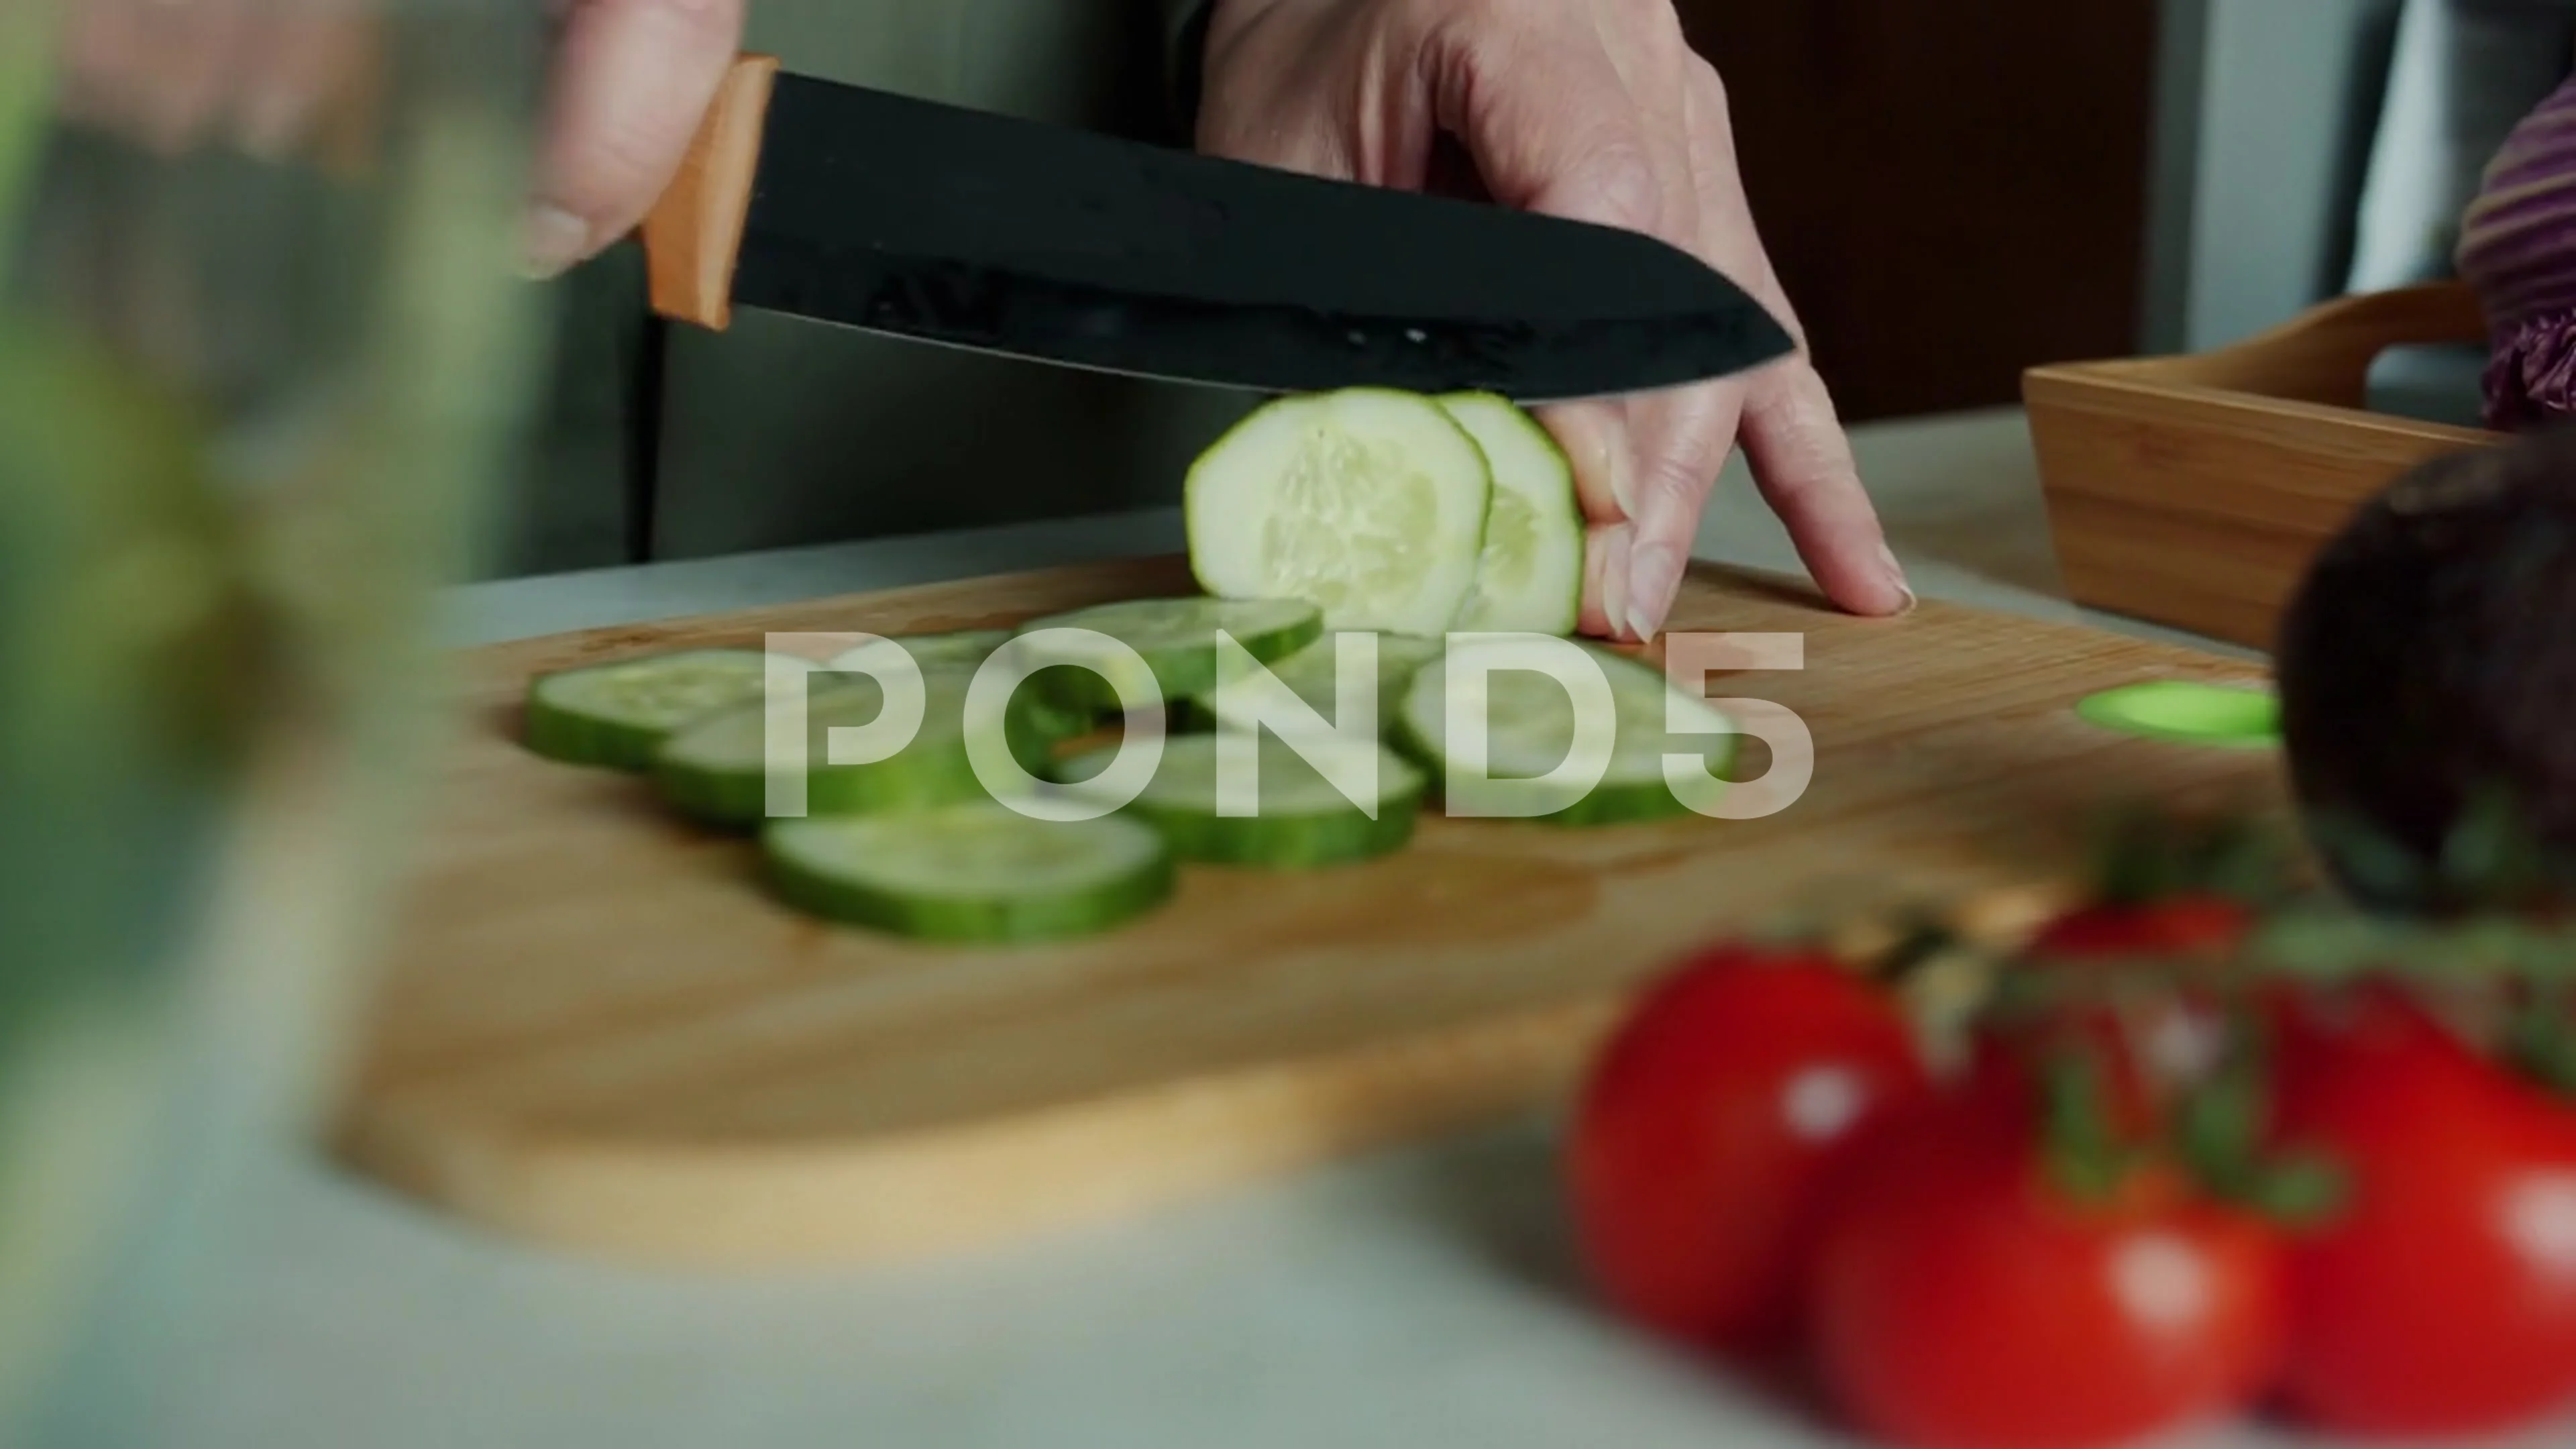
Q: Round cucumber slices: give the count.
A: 10